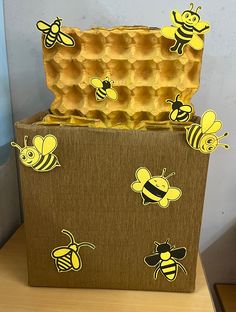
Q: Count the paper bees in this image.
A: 9